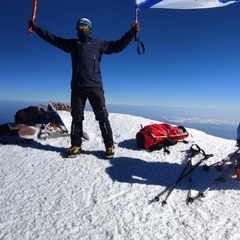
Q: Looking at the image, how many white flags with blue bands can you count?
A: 1